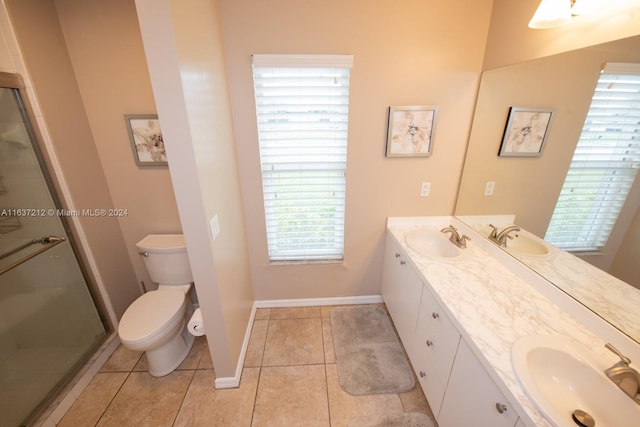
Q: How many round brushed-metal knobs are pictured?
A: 6